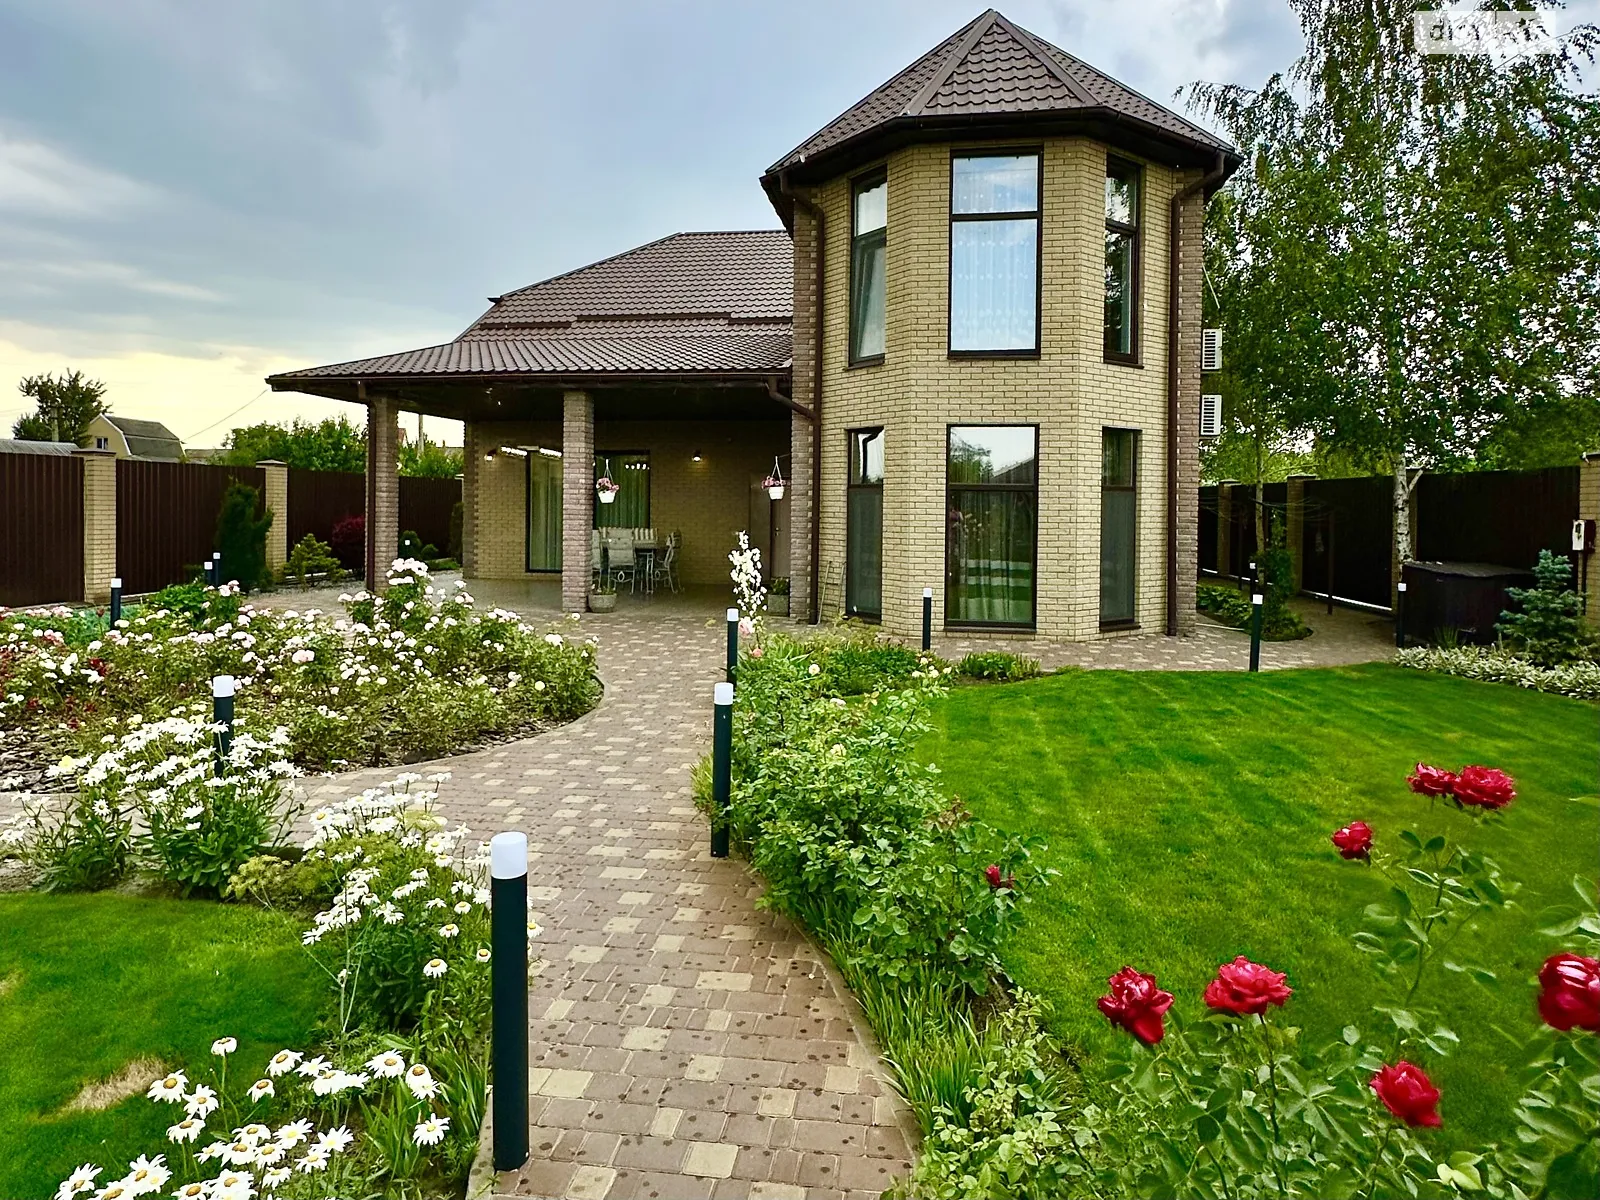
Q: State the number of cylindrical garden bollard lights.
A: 12